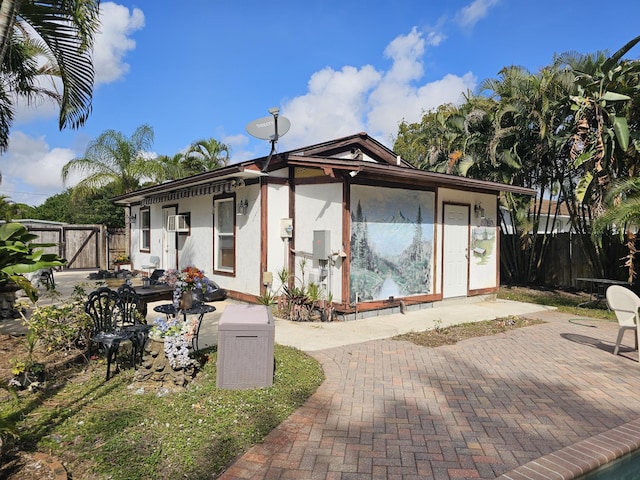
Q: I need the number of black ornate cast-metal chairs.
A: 2